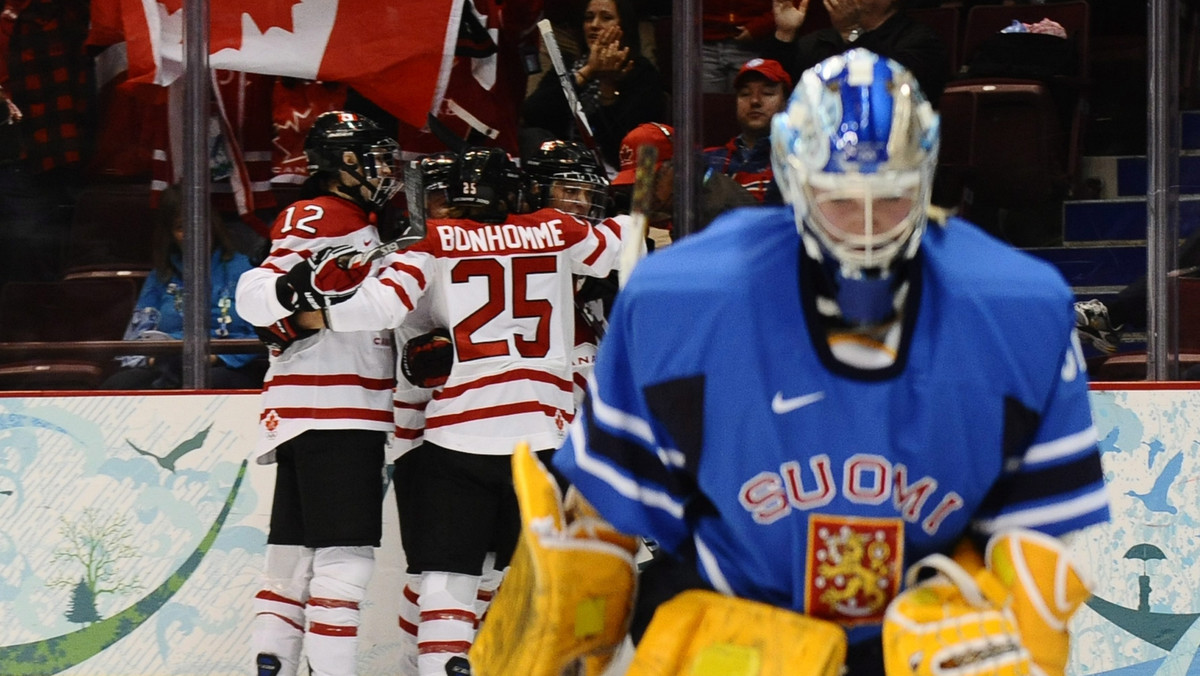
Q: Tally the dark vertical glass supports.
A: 3